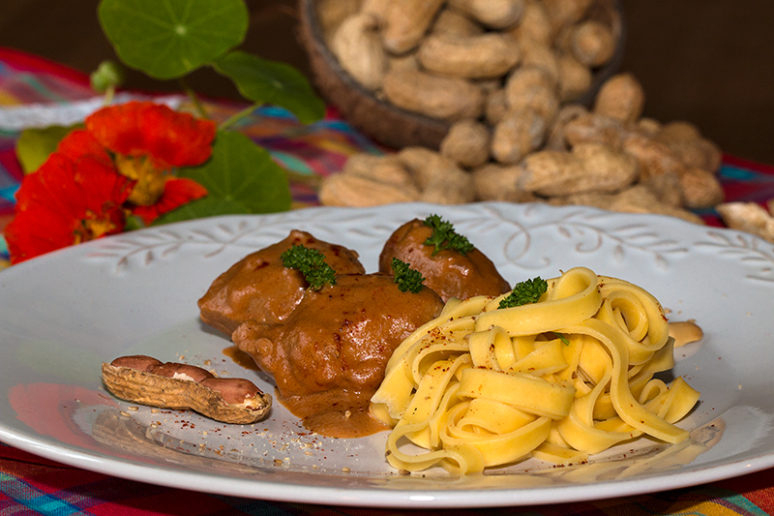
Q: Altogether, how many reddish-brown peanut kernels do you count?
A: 3